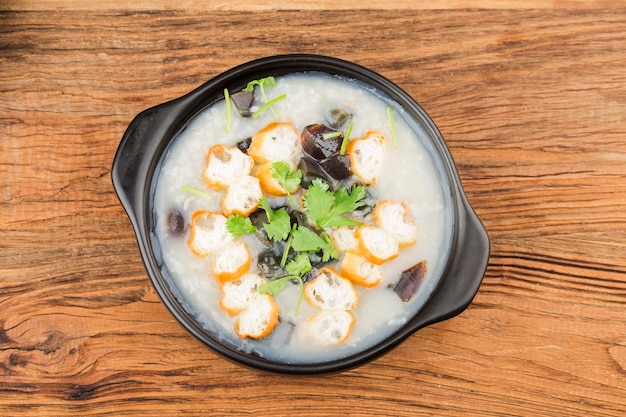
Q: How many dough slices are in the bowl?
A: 15